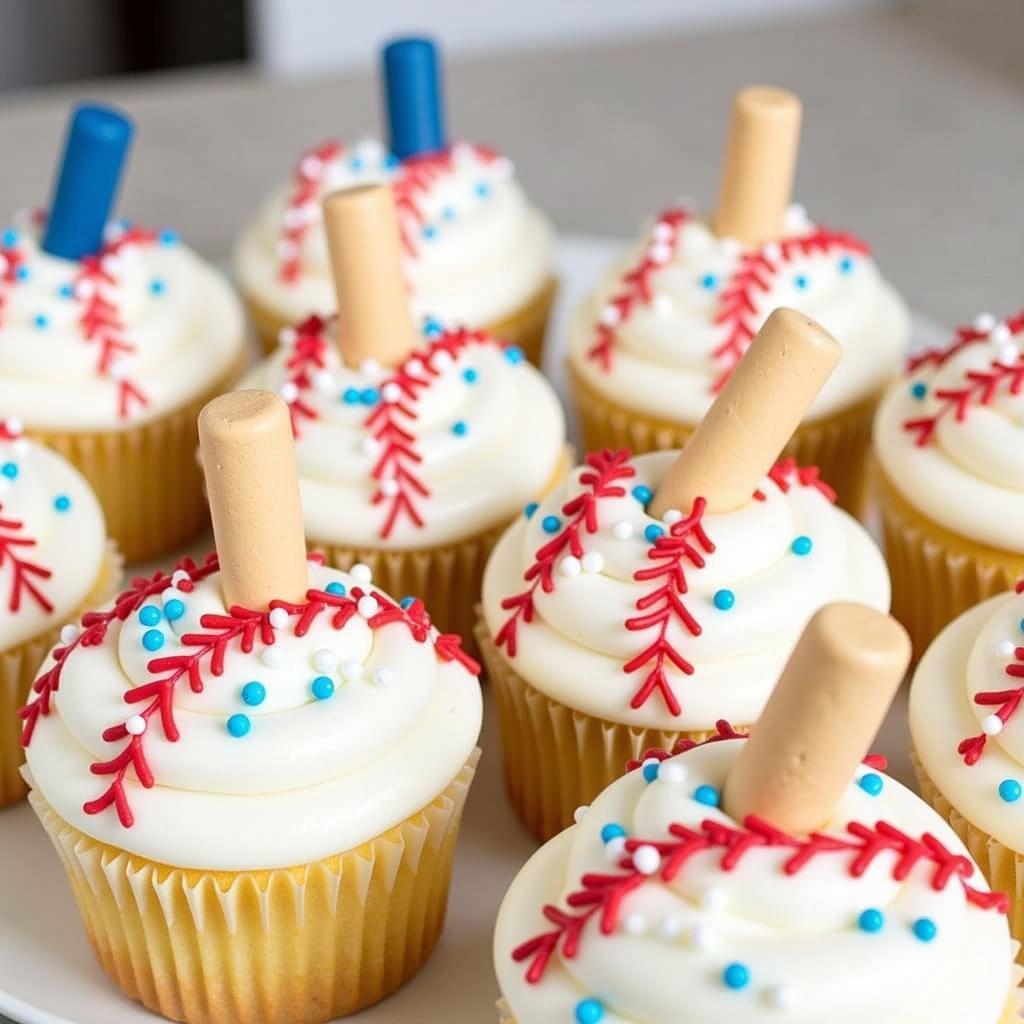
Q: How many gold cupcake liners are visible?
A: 10